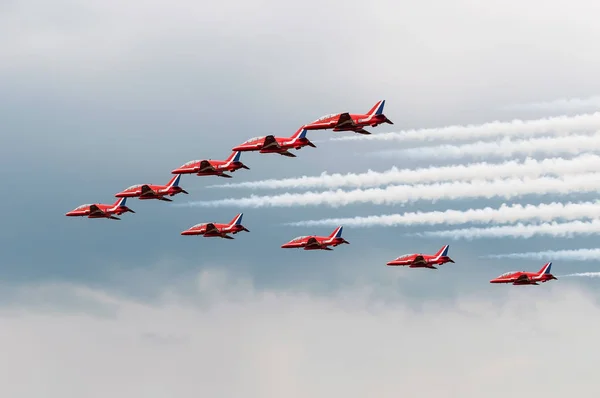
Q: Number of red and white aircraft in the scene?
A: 9